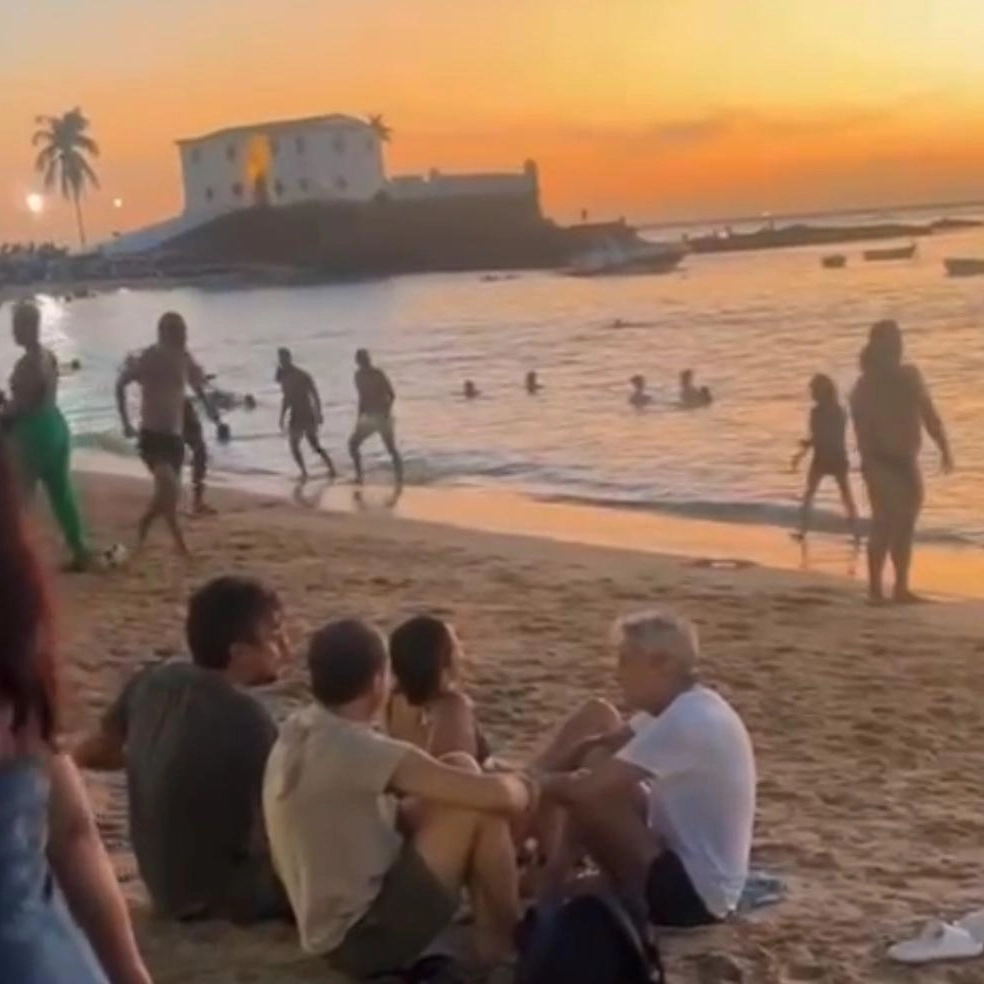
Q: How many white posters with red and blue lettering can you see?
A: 0